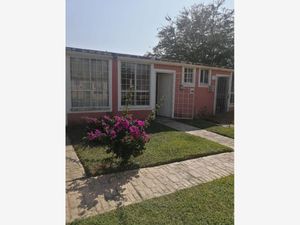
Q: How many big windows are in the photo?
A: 2